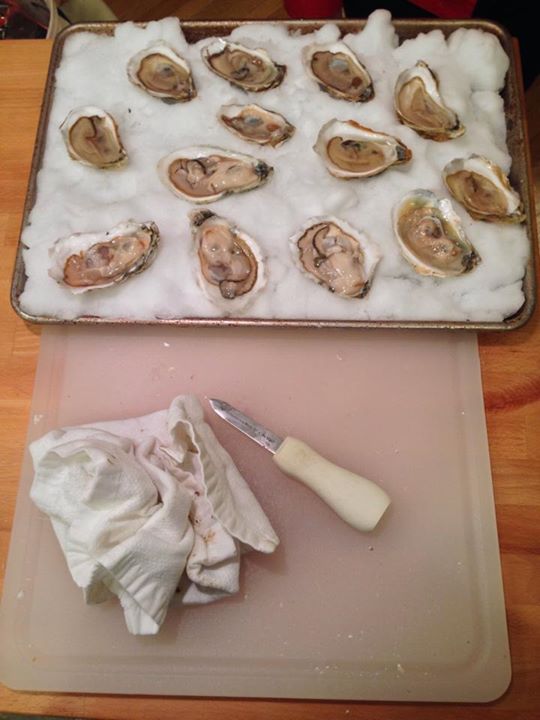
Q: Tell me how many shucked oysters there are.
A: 13